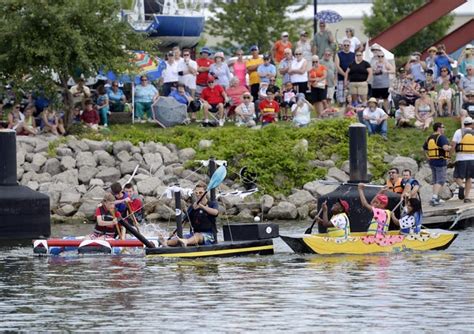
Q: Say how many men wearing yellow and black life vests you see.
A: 2